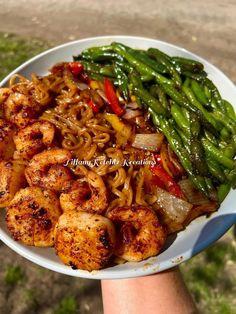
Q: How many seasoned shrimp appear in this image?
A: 5